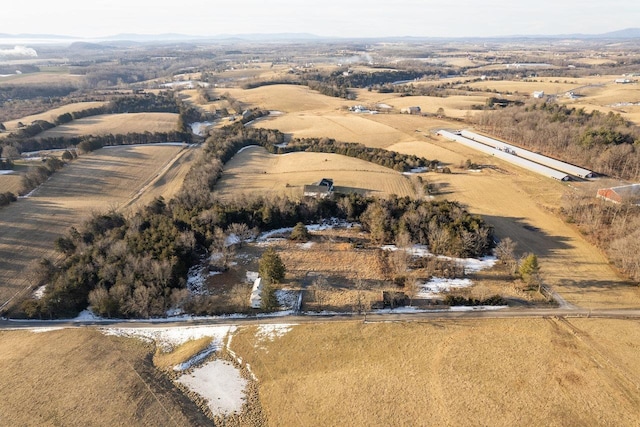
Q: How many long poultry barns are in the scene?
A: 2